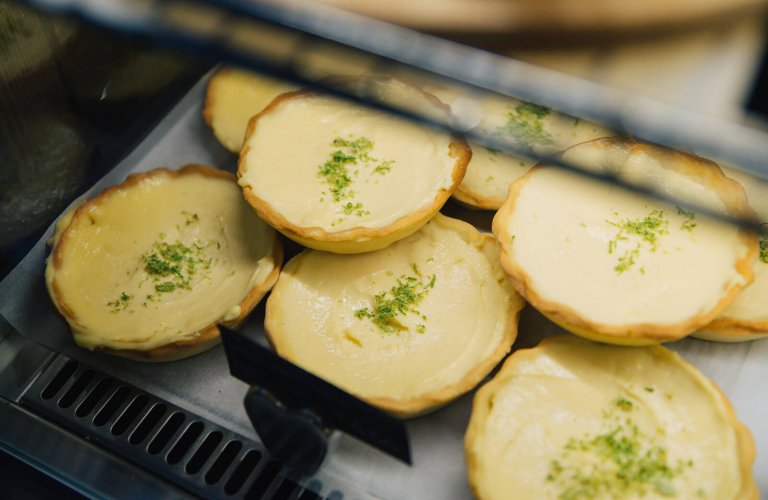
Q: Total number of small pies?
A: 8